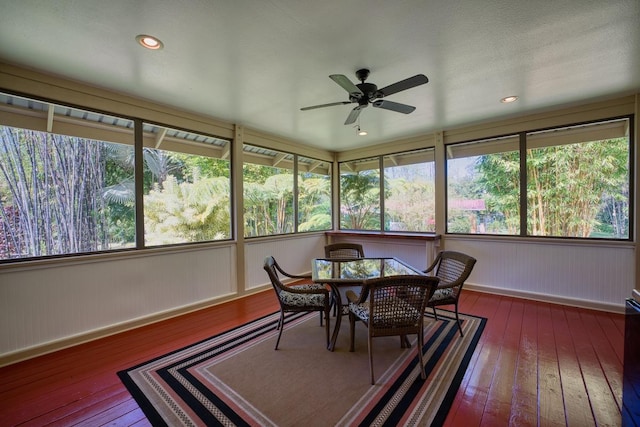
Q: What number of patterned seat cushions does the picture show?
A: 3